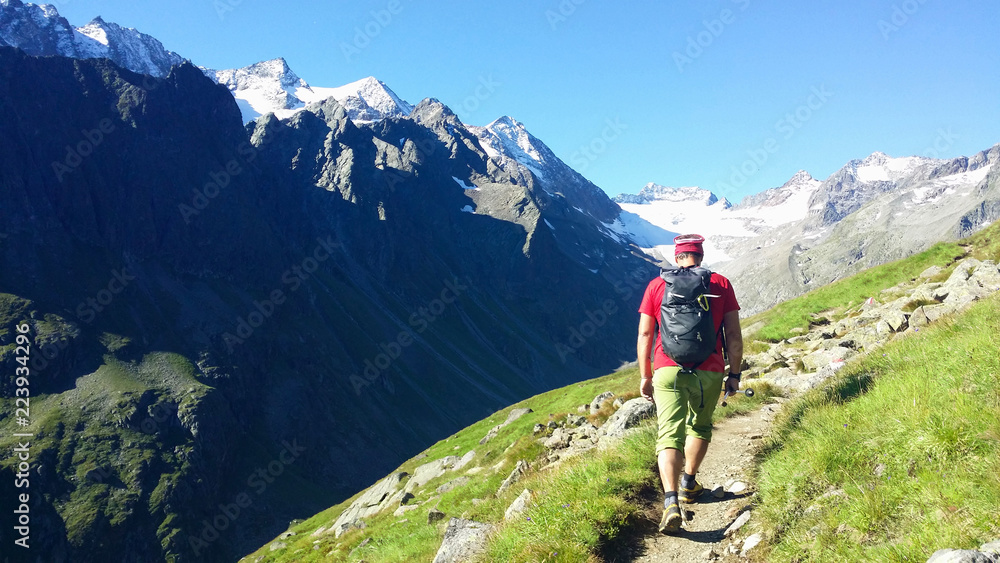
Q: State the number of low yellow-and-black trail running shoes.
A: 2